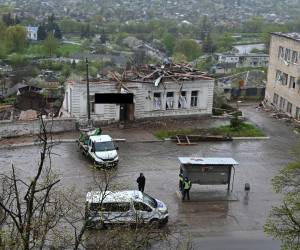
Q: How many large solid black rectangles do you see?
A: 1